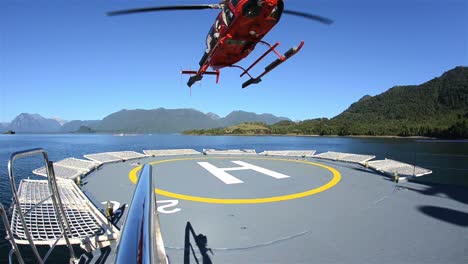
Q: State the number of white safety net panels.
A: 8